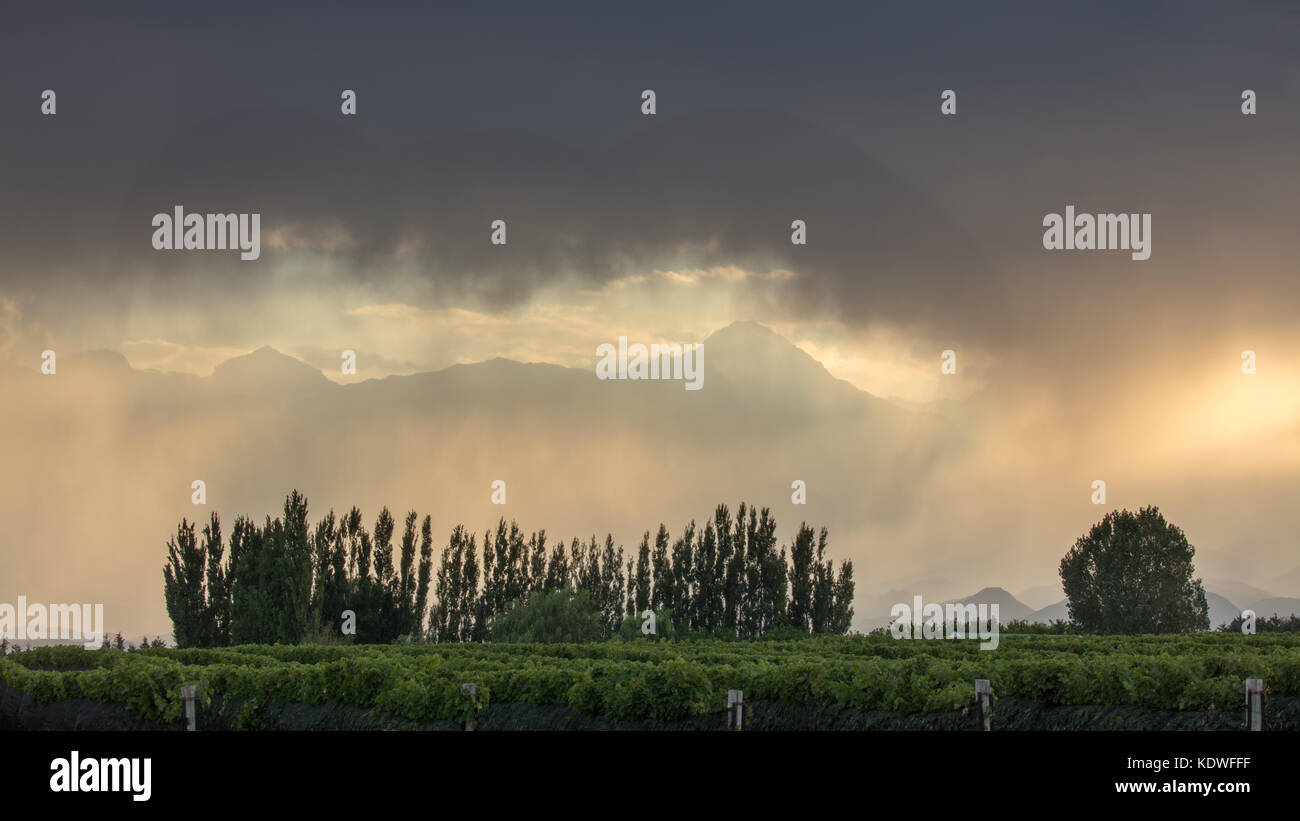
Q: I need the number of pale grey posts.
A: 5